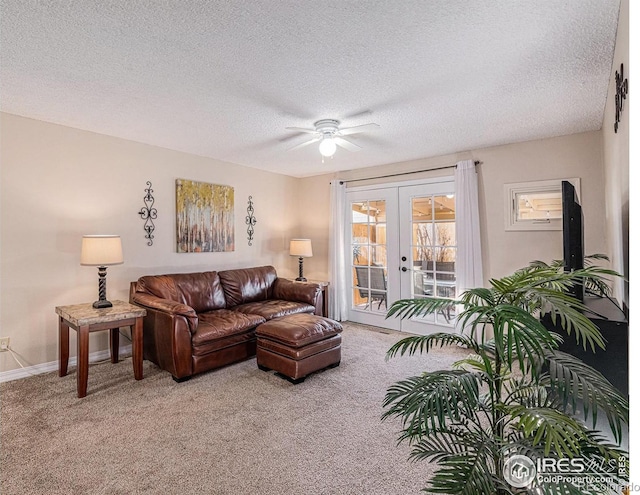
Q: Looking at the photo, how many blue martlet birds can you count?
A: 0